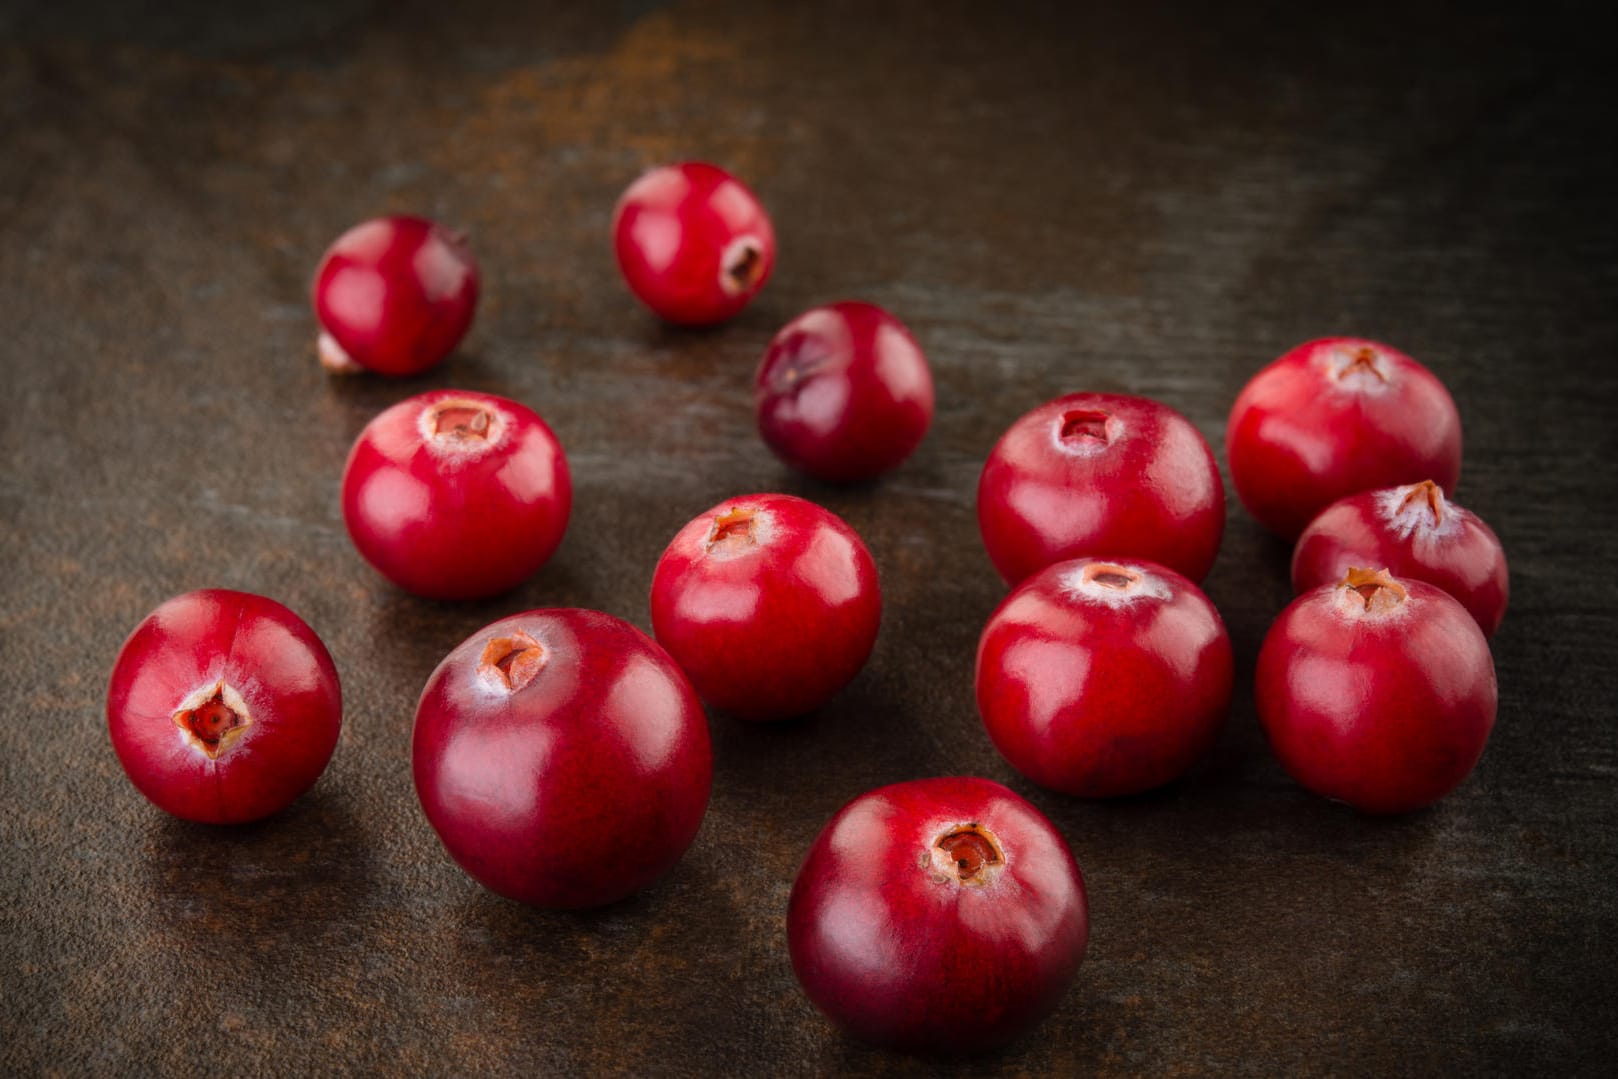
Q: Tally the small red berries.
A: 13